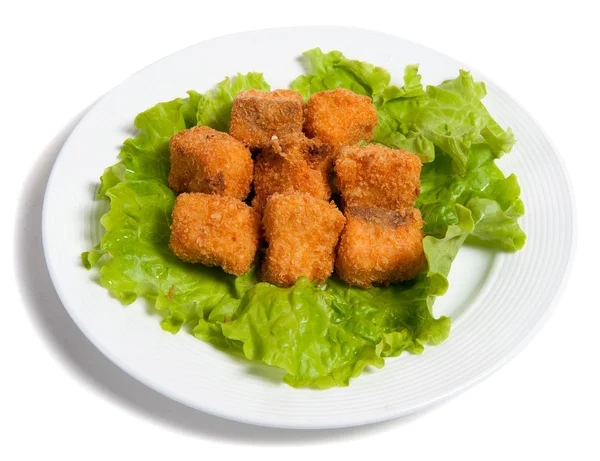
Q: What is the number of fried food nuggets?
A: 8